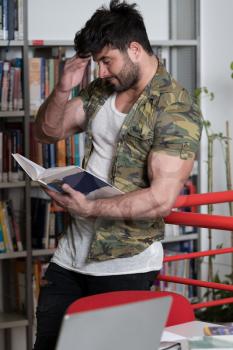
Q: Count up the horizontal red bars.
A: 5